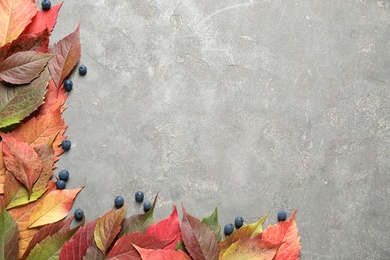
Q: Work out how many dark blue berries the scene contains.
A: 13